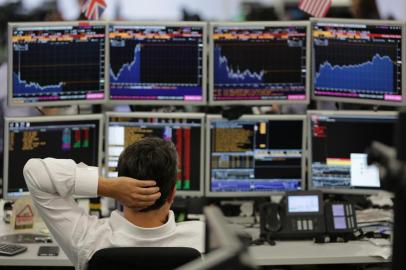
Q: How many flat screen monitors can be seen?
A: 8